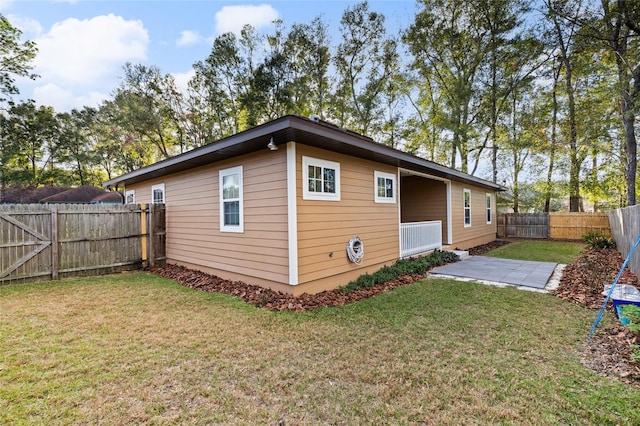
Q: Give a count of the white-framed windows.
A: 7